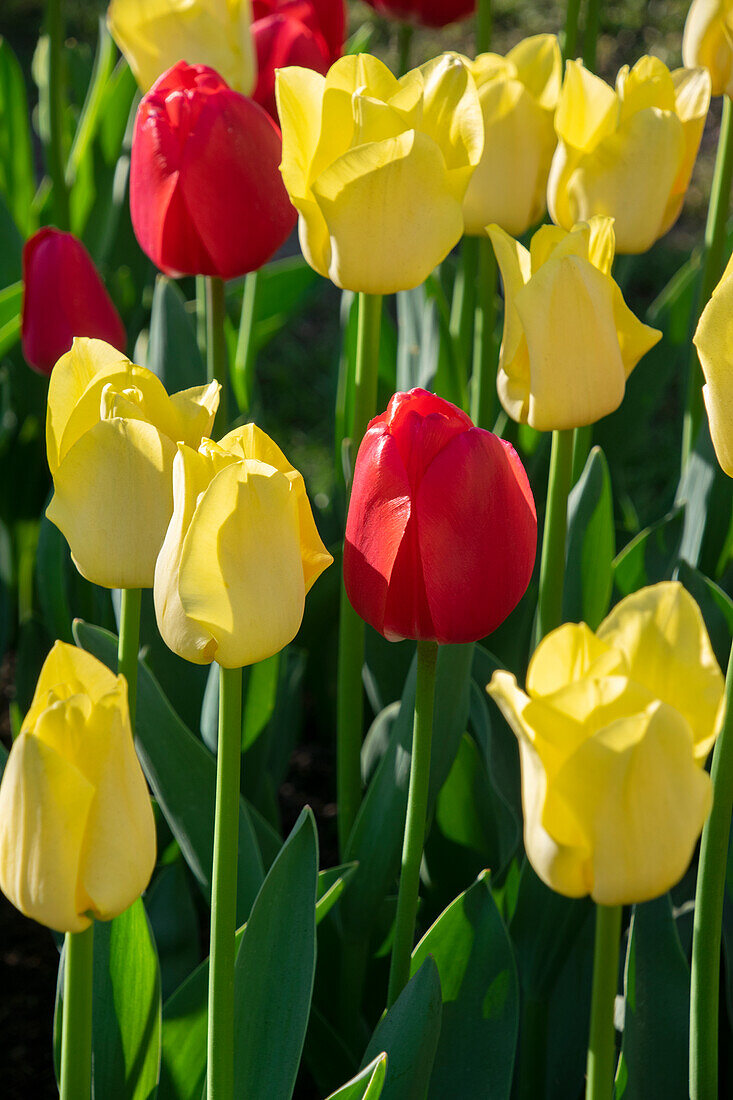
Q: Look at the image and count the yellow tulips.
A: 11